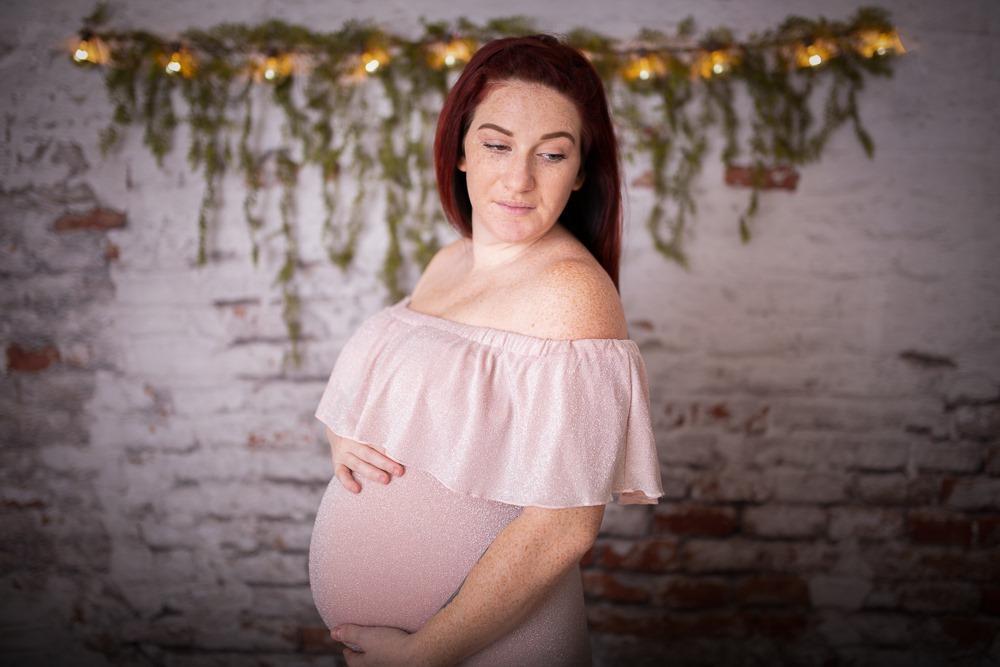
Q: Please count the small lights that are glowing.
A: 9